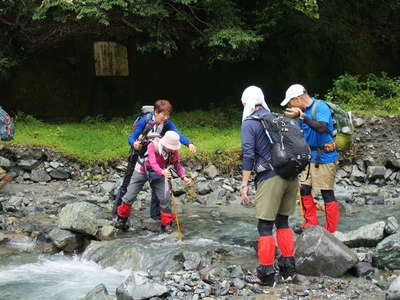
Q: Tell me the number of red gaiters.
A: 6